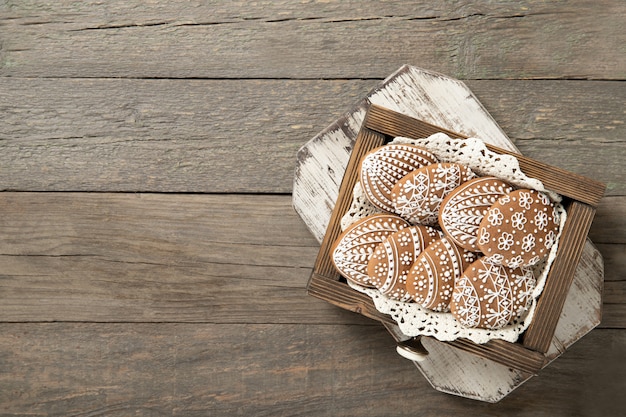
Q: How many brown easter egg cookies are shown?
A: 8